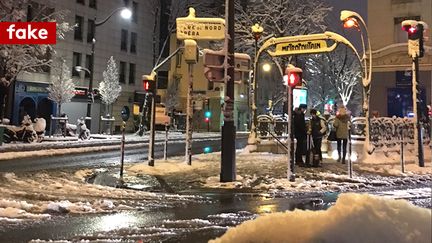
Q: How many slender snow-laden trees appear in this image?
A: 2